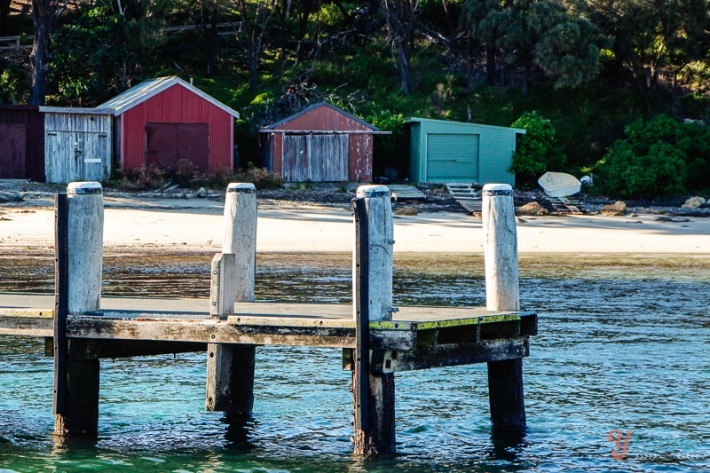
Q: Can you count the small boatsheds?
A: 5